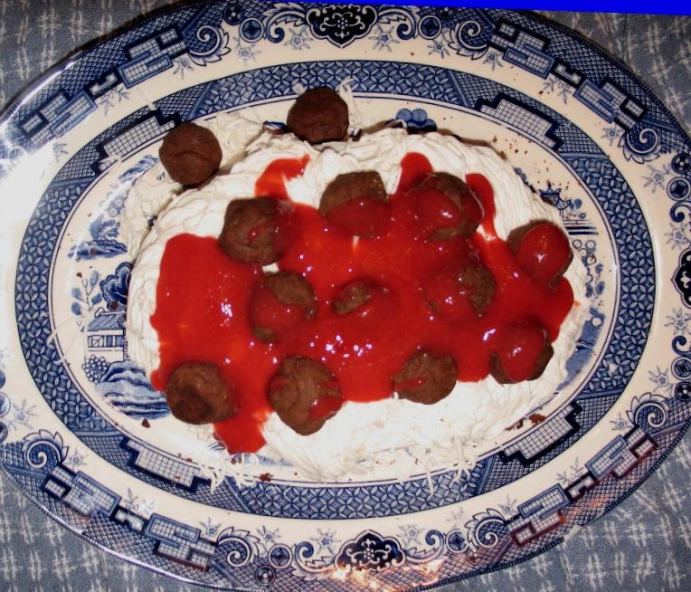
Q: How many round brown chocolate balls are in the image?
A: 13